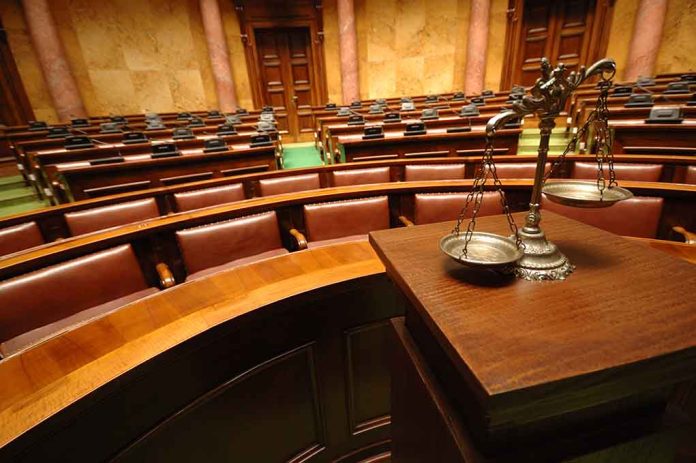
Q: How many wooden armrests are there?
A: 4